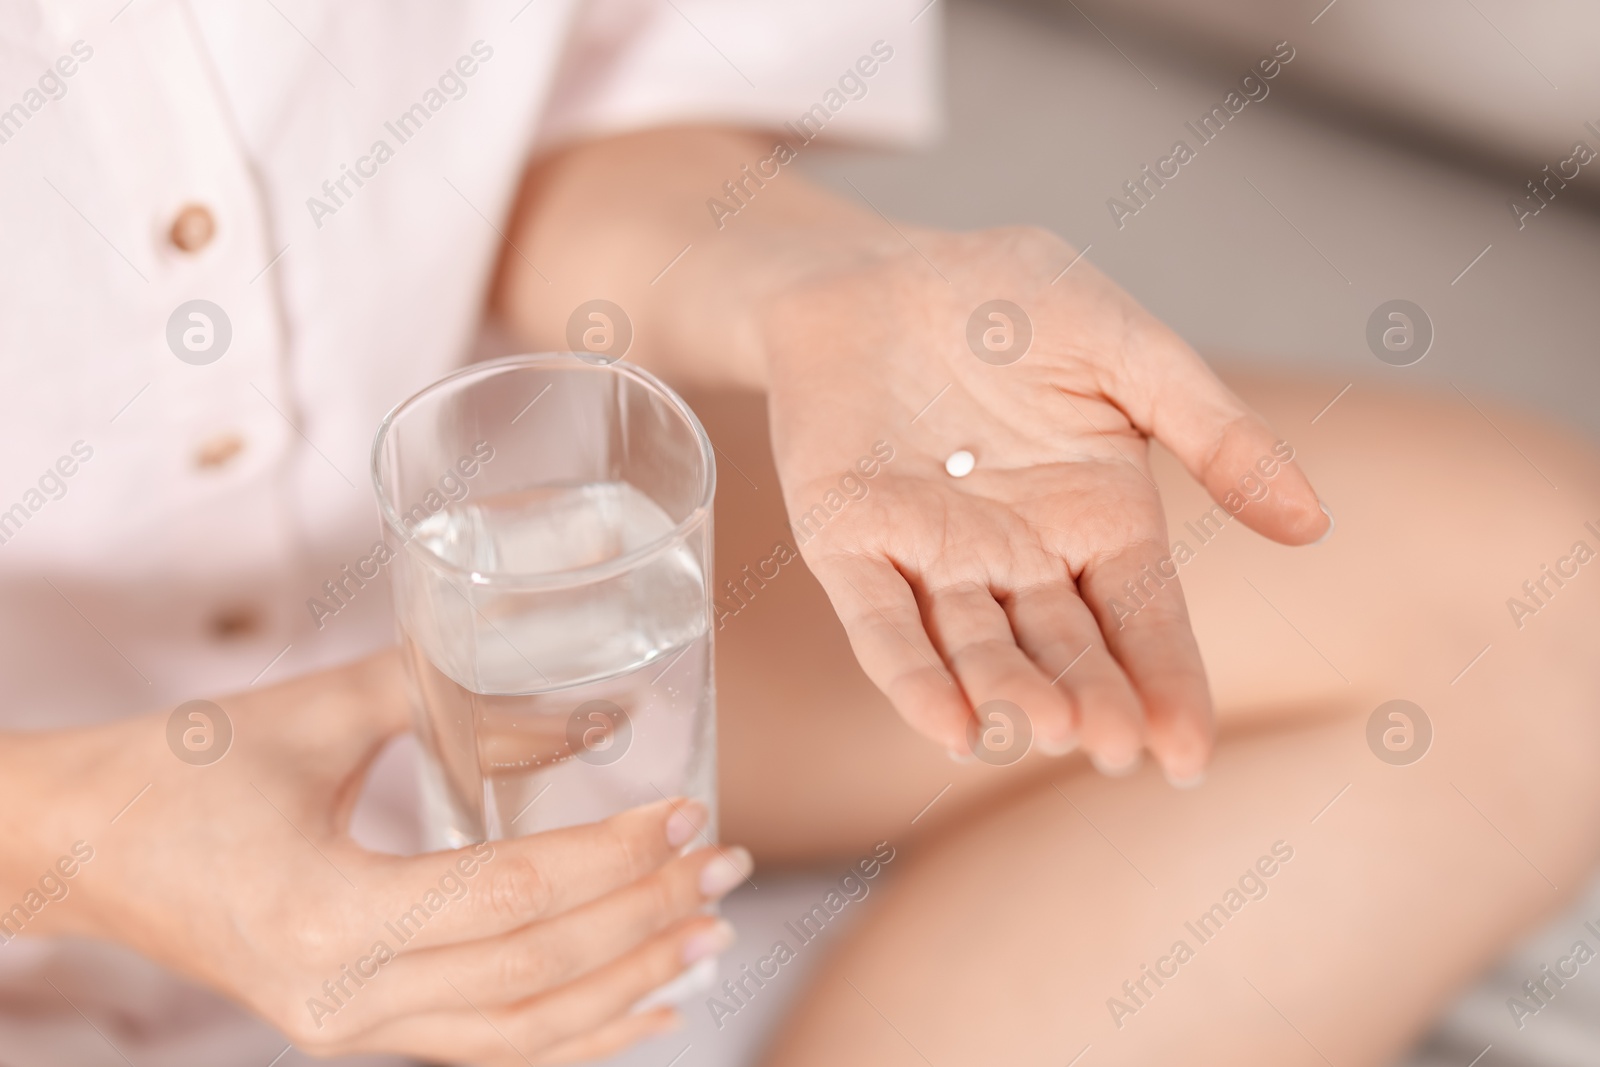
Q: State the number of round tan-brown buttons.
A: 3